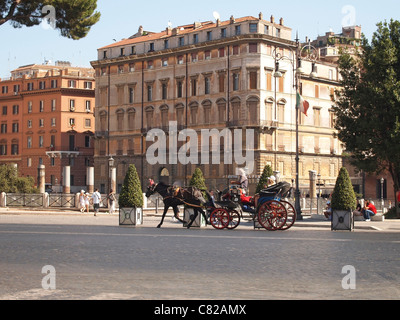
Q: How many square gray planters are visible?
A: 4